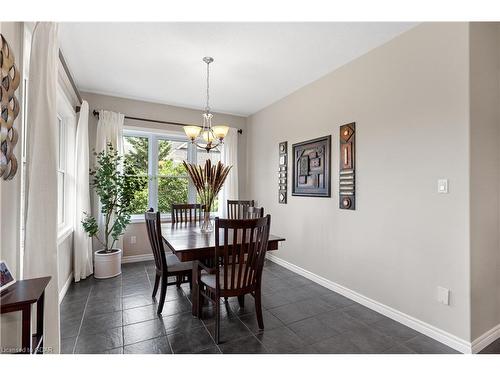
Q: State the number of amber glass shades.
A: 3